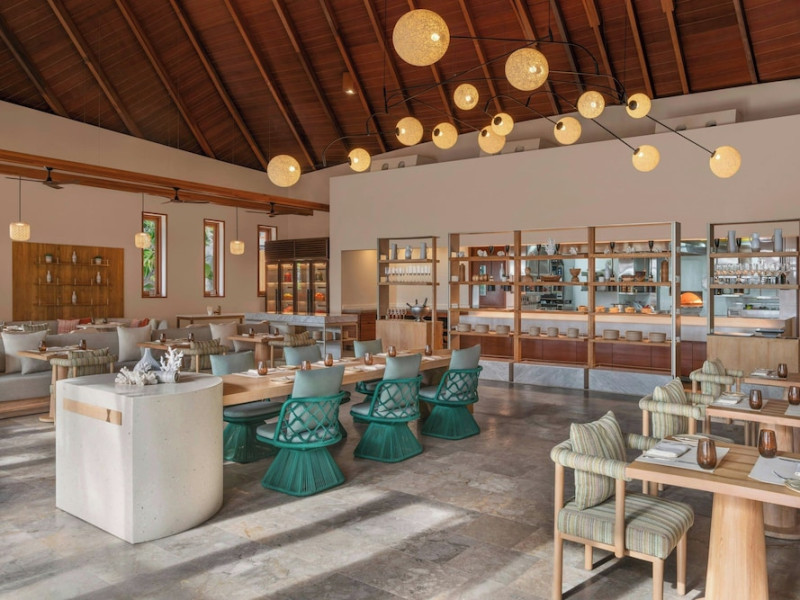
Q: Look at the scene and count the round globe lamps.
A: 14